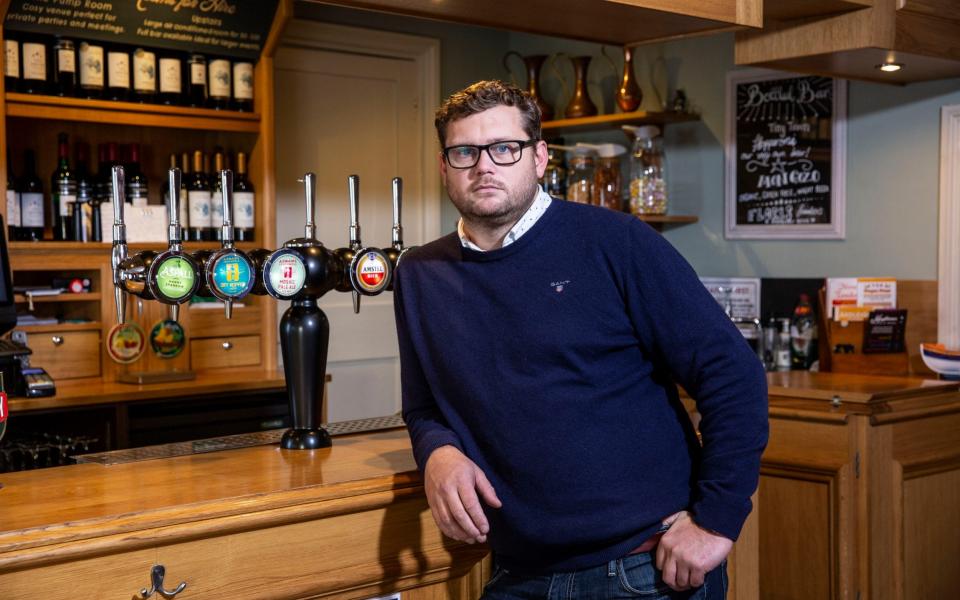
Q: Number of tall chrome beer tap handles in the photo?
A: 6